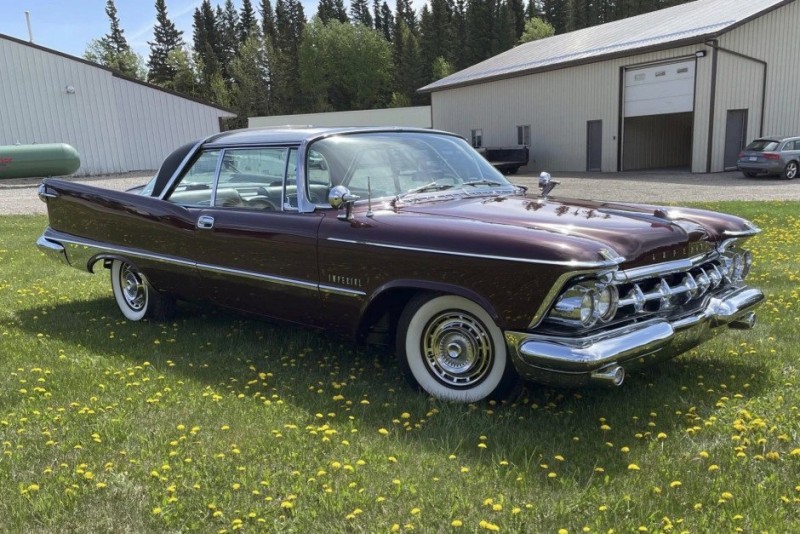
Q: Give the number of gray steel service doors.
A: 2